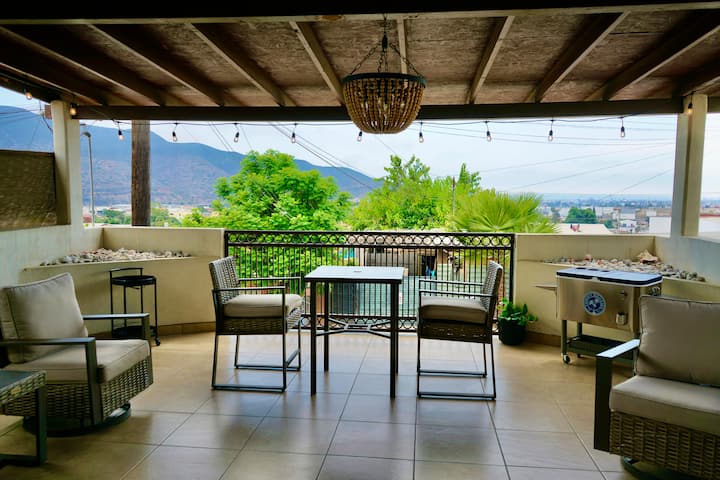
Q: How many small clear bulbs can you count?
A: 12